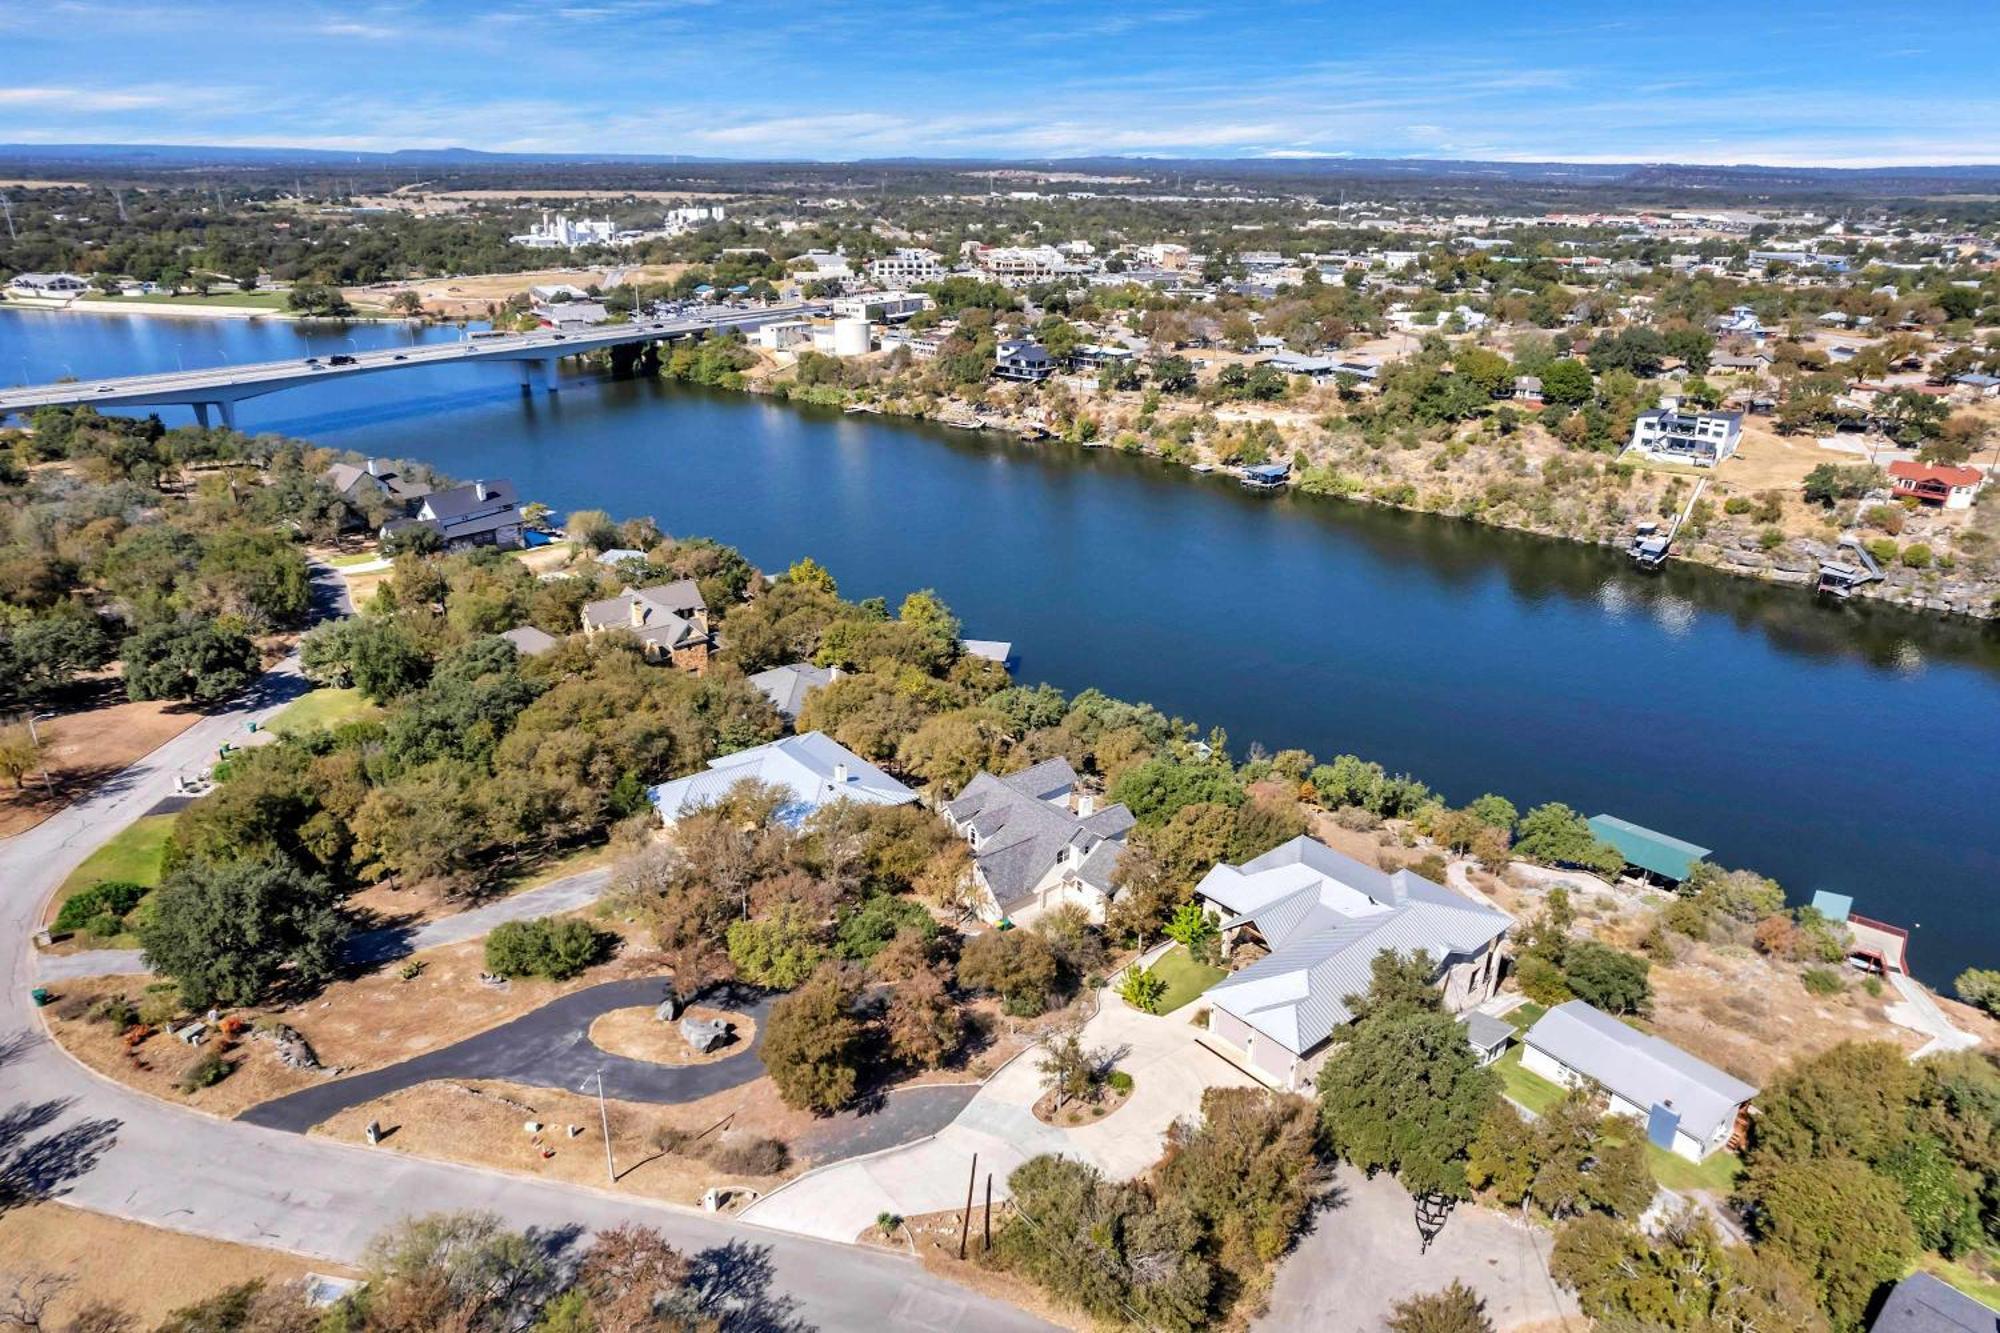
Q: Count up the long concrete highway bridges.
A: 1